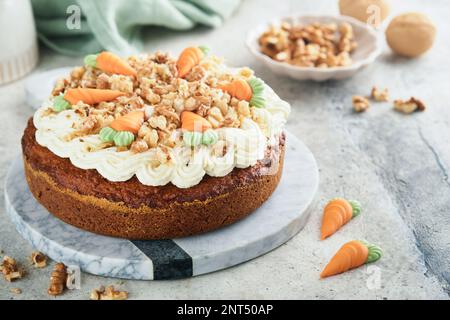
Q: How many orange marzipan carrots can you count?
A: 8